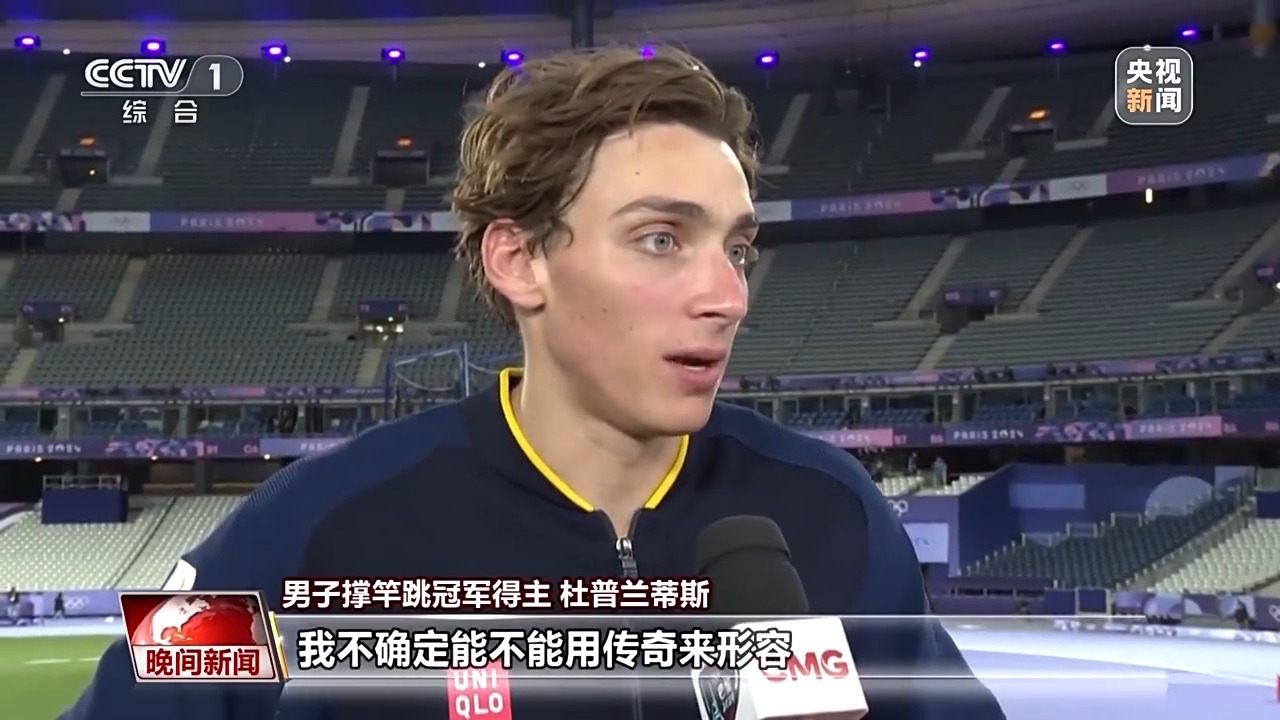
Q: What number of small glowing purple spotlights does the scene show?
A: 10